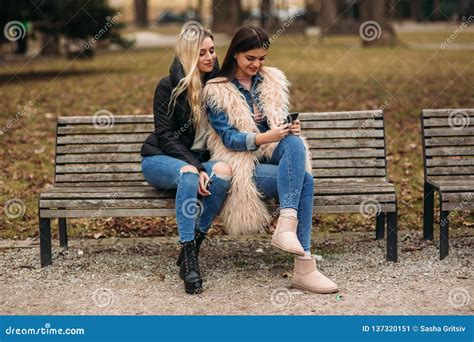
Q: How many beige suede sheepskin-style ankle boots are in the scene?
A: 2